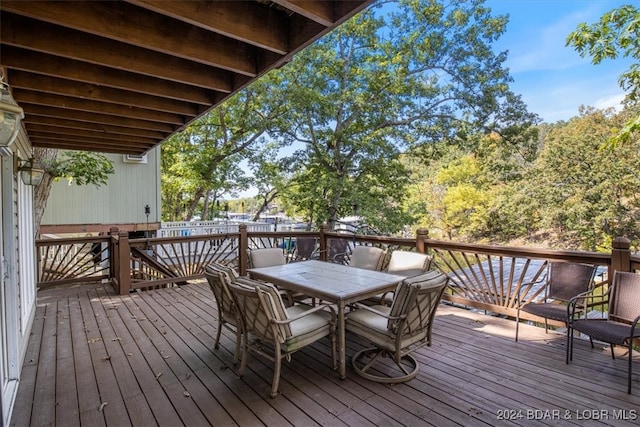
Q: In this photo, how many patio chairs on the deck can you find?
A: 10